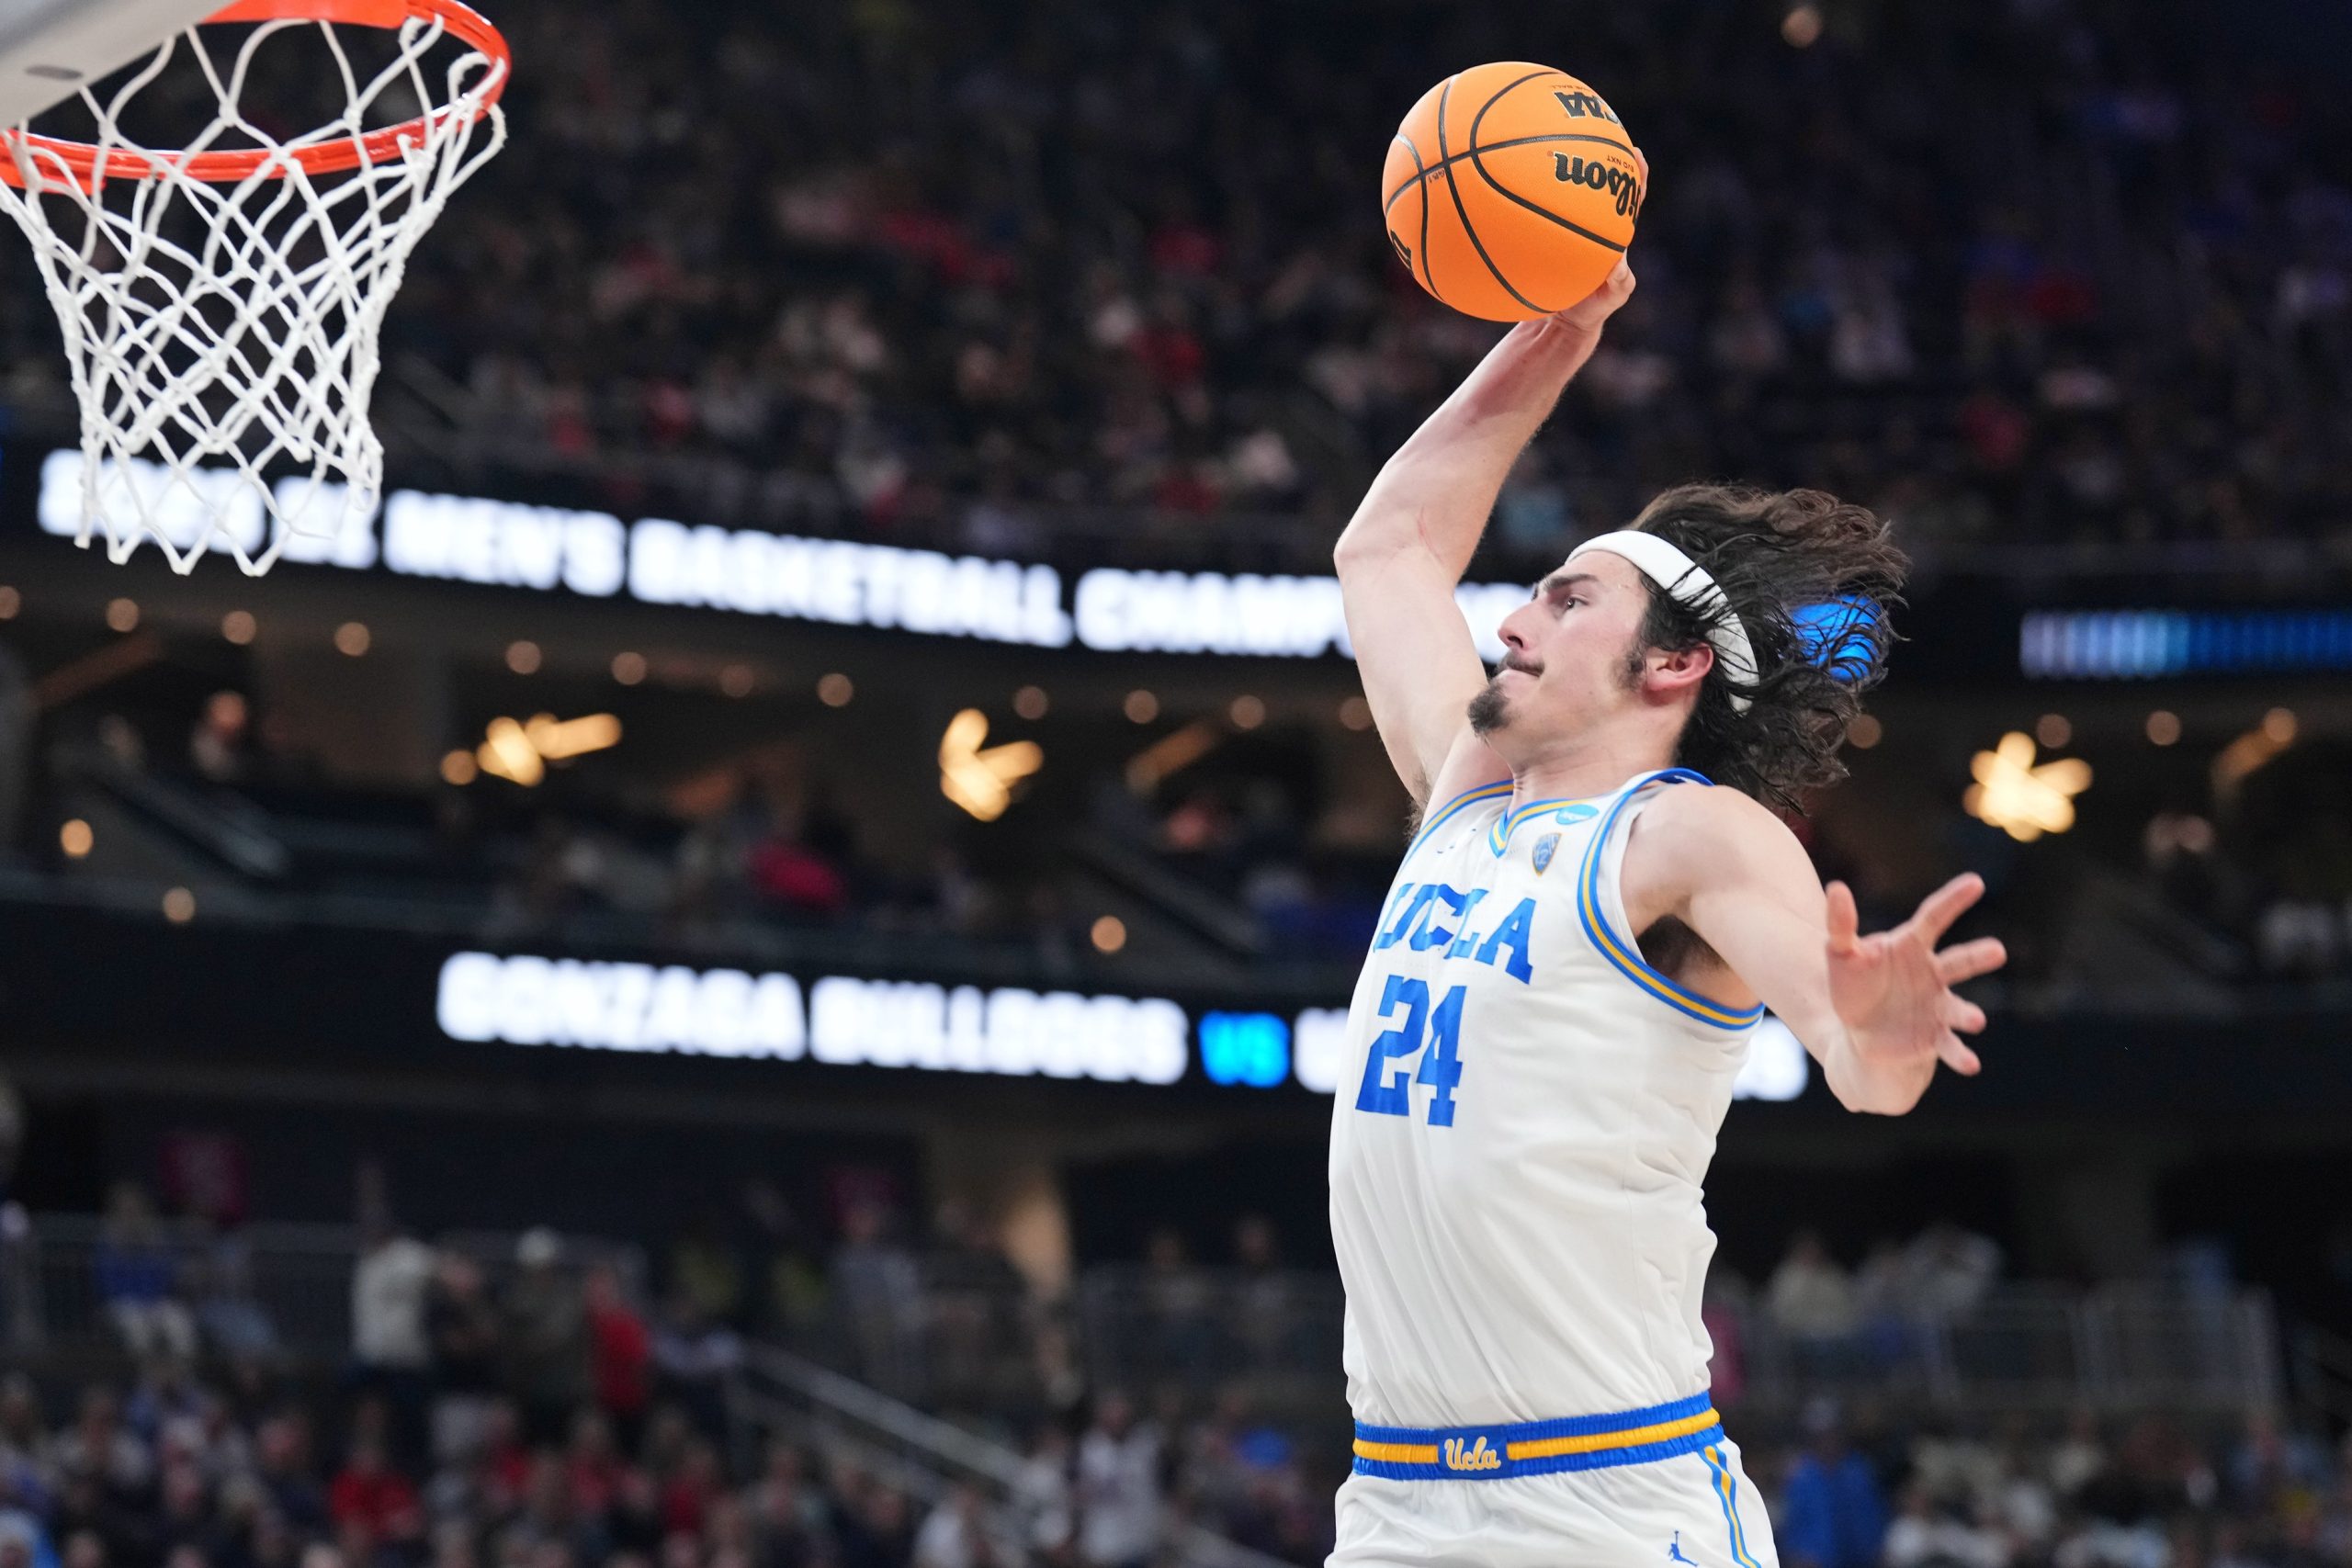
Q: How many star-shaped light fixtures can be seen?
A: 3